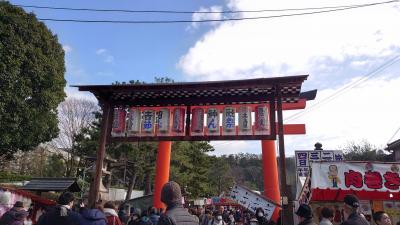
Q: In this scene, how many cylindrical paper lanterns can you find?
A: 10